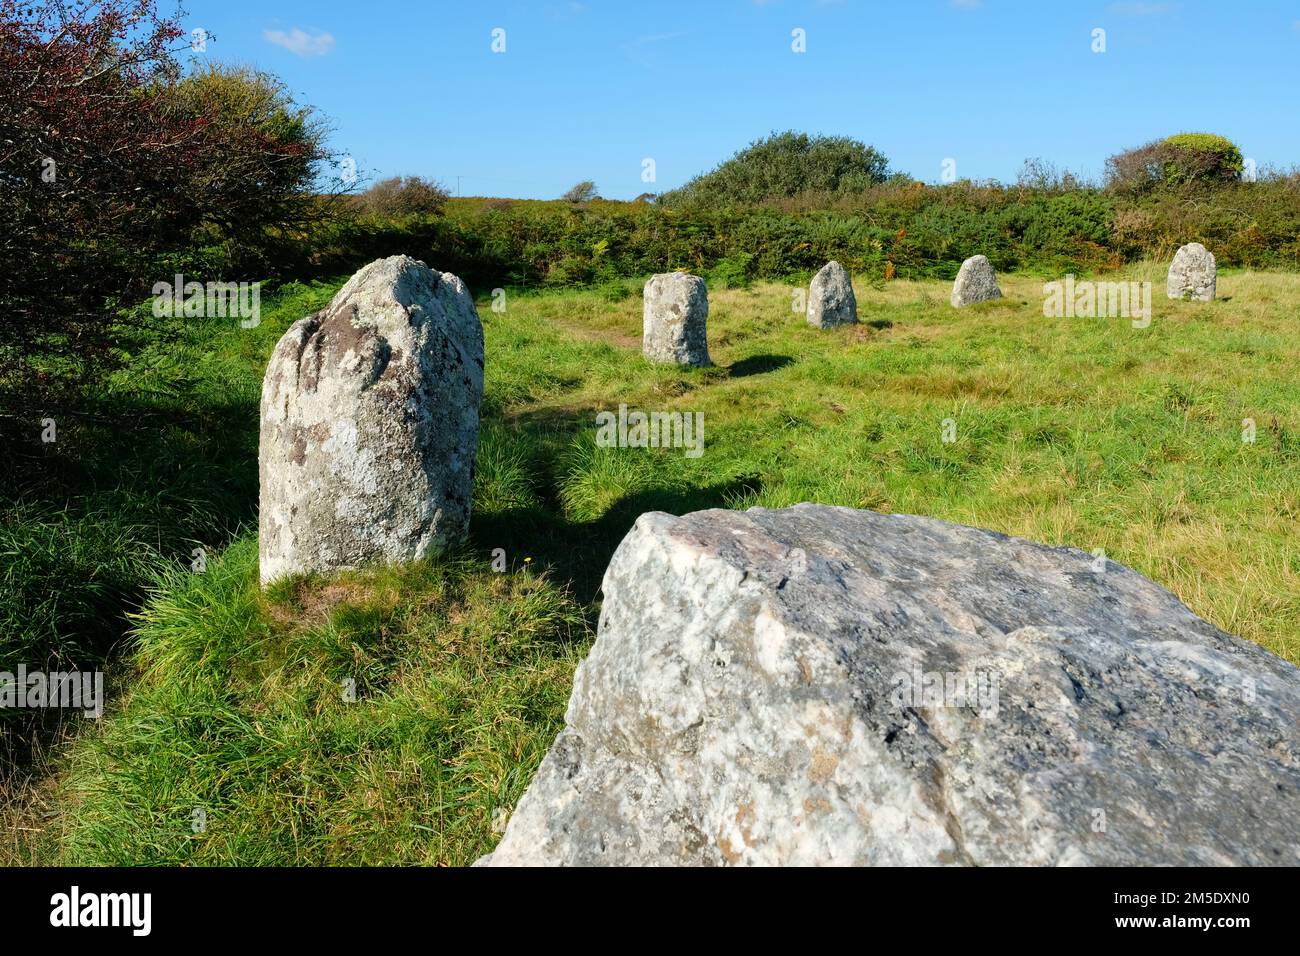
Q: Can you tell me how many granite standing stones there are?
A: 5